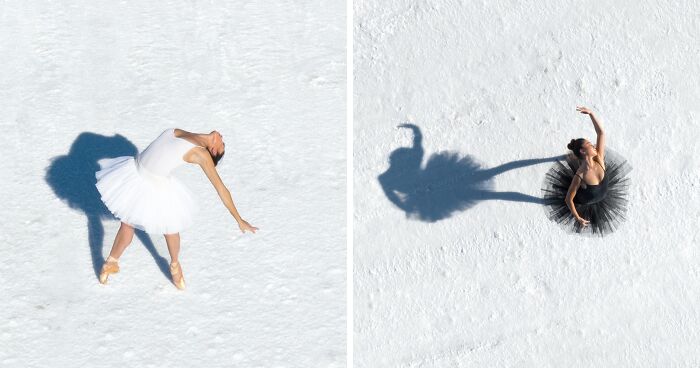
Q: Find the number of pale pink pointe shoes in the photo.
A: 2